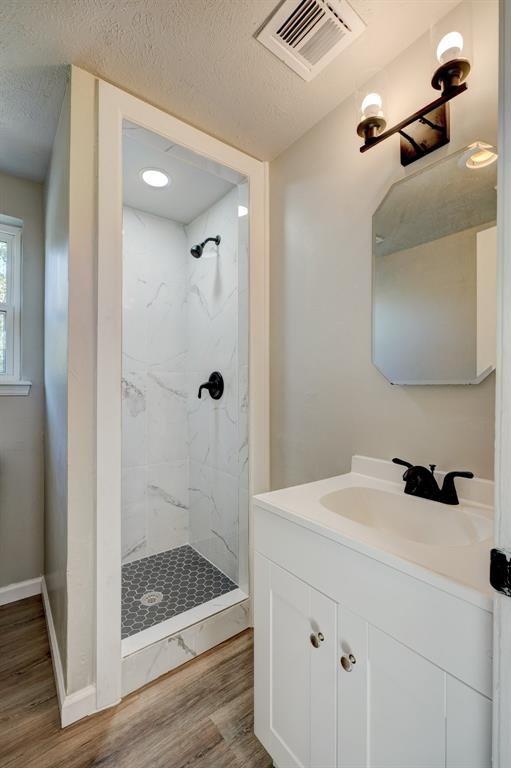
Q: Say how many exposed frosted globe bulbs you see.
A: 2